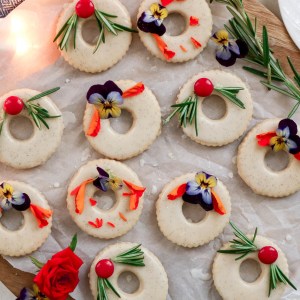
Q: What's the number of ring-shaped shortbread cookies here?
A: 11